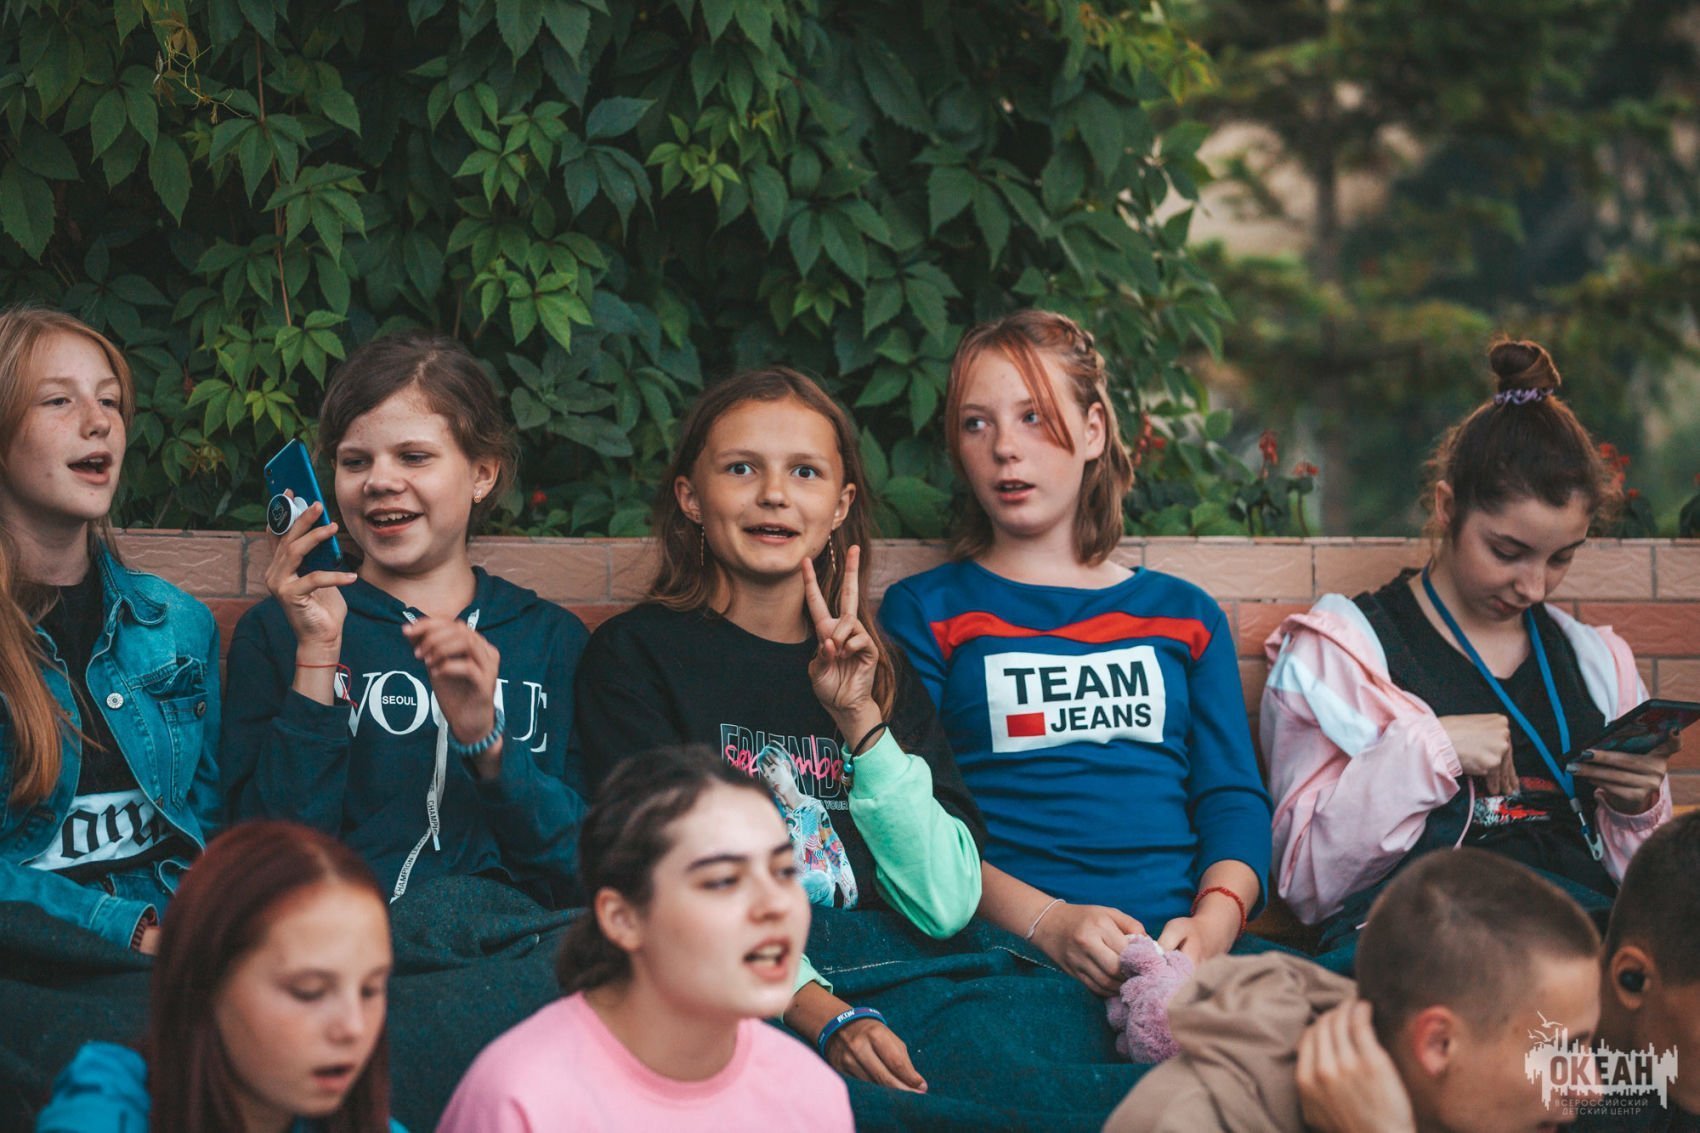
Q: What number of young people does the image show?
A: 9